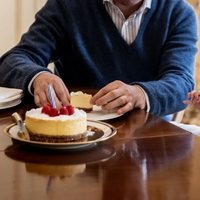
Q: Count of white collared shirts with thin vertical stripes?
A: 1